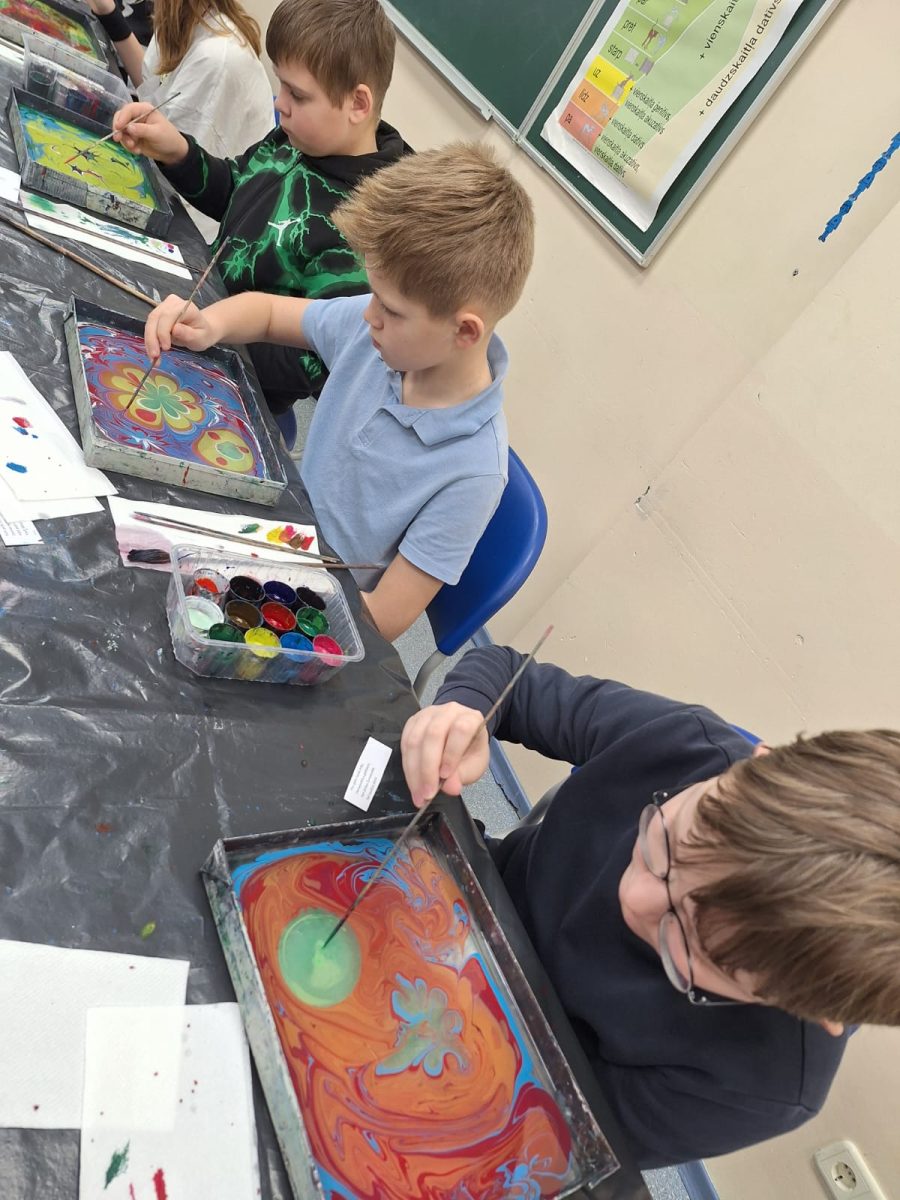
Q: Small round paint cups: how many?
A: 12